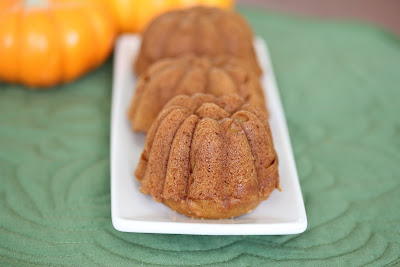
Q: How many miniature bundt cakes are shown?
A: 3